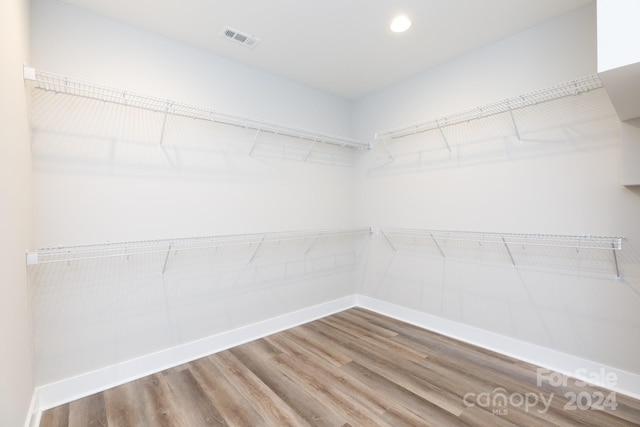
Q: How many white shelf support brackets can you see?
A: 13